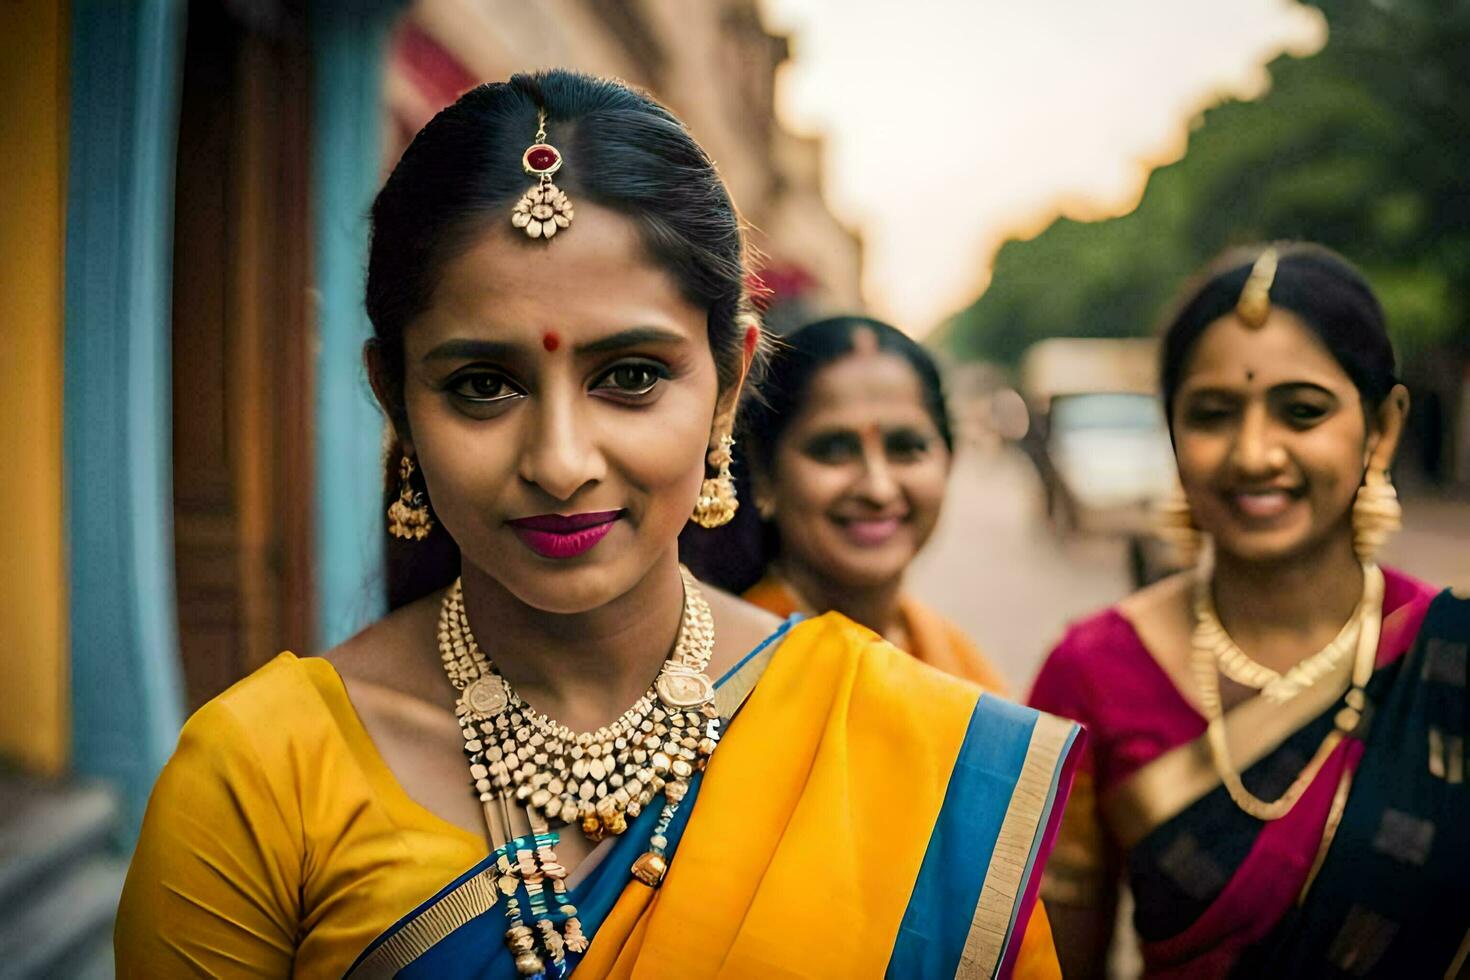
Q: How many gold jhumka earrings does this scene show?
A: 4